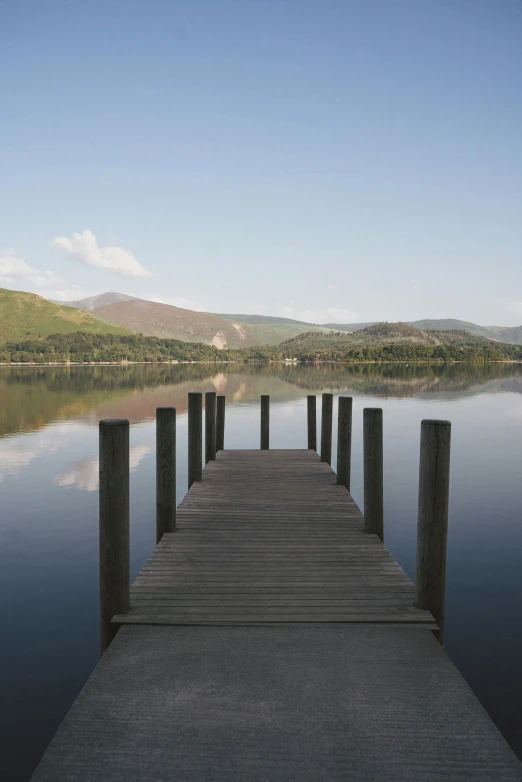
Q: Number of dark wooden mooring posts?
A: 11